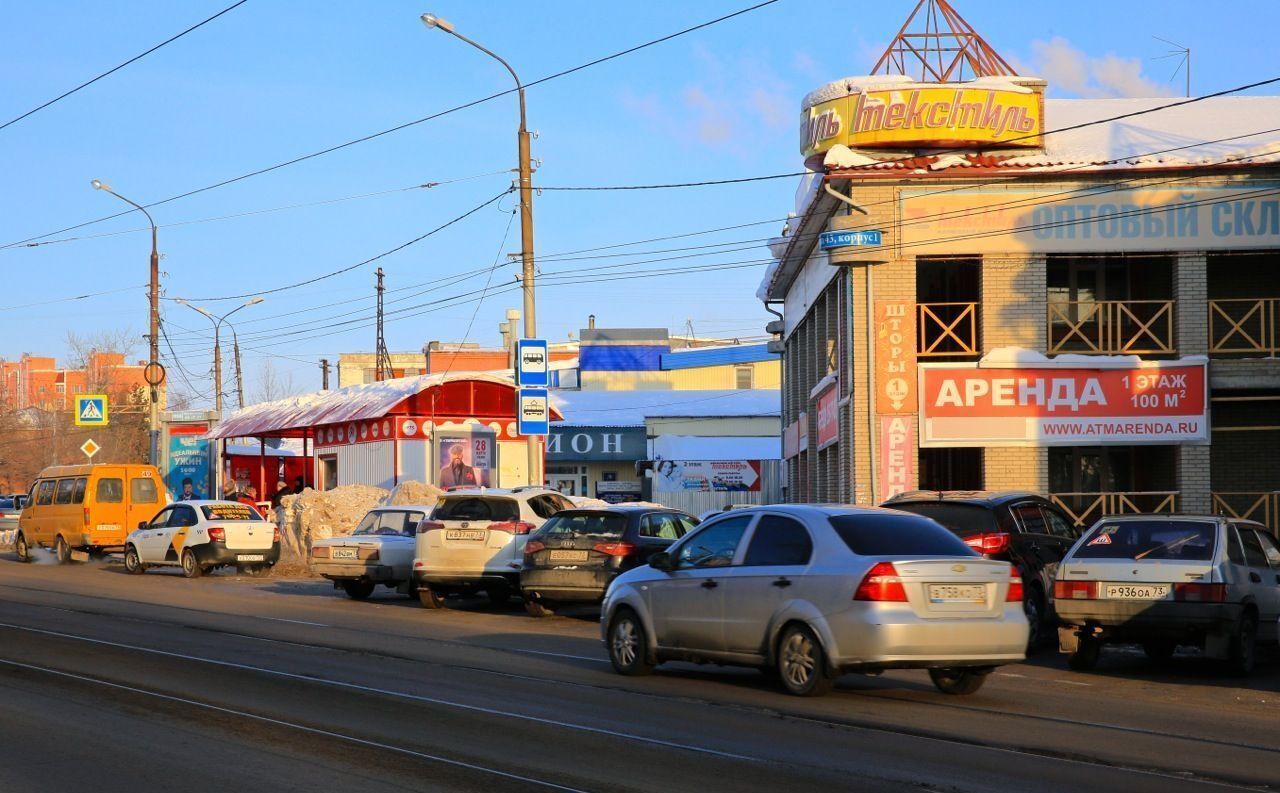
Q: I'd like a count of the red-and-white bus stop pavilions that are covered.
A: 1